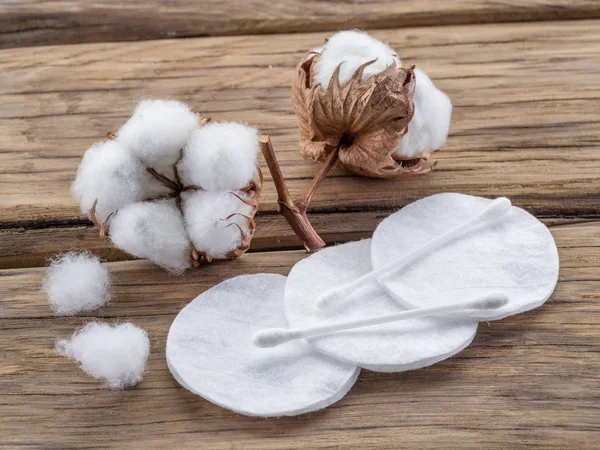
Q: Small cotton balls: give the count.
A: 2